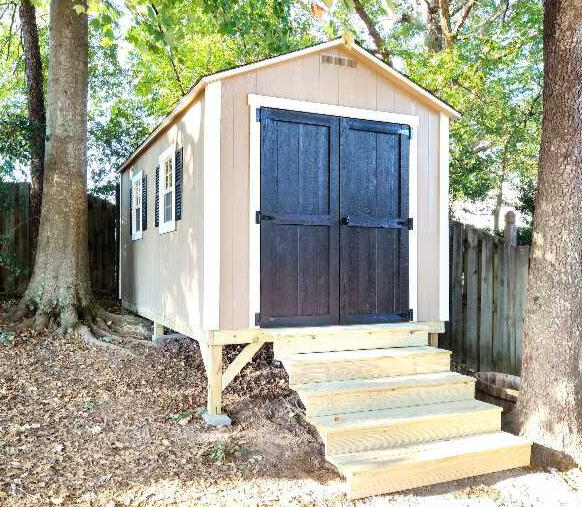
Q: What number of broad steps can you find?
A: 5